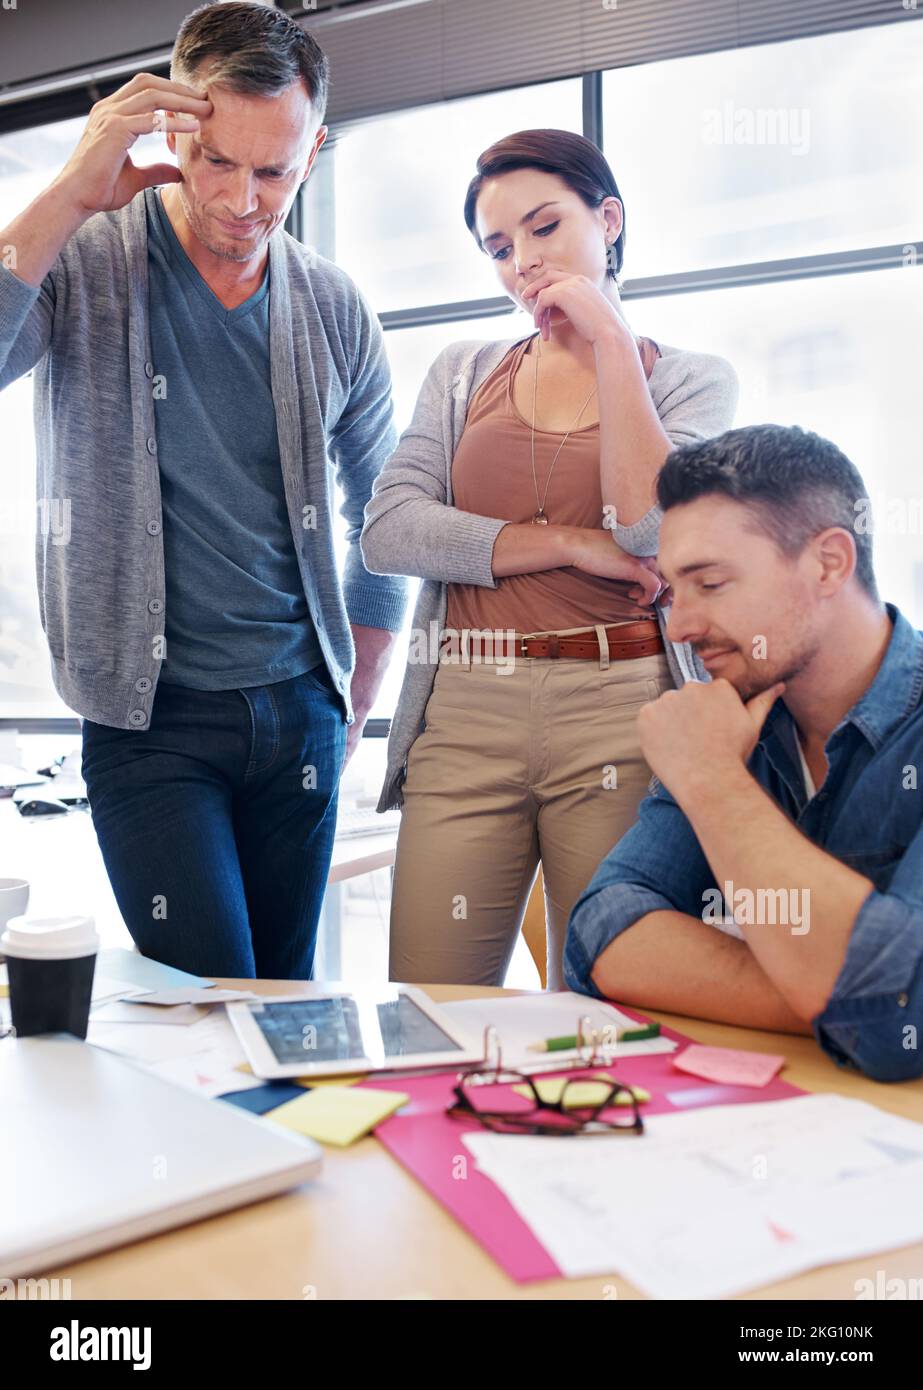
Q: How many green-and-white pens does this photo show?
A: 1